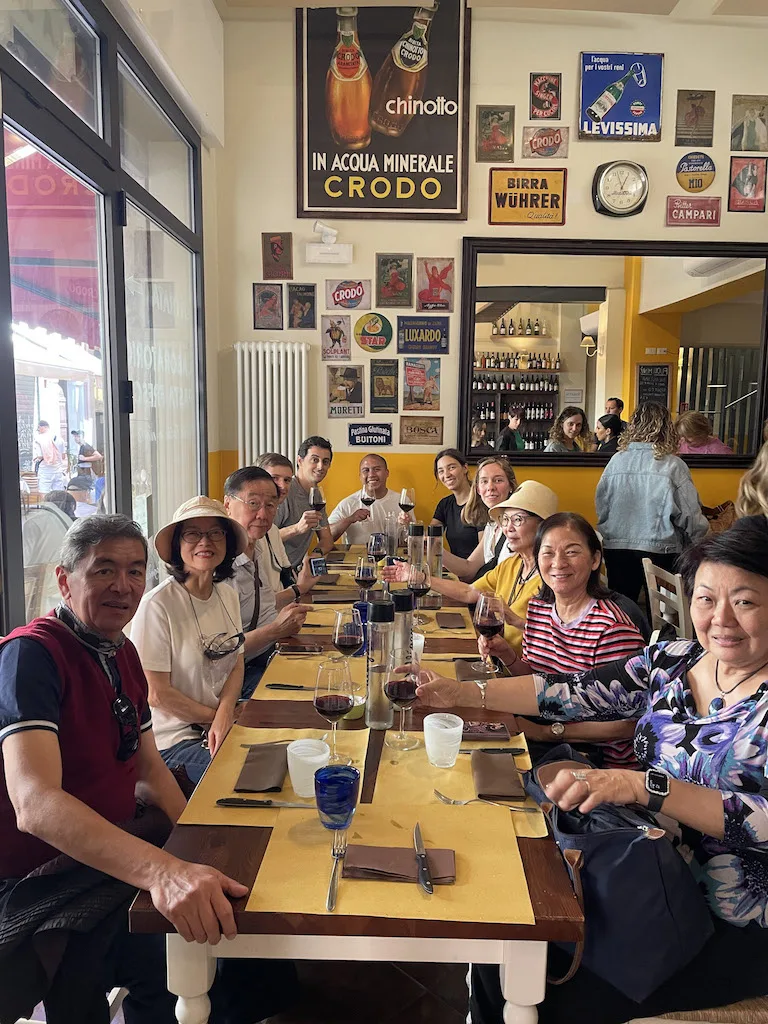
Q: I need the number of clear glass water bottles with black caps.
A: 4